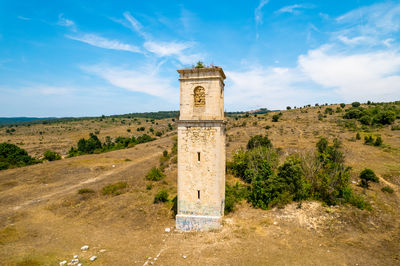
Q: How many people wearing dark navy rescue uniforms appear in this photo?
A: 0